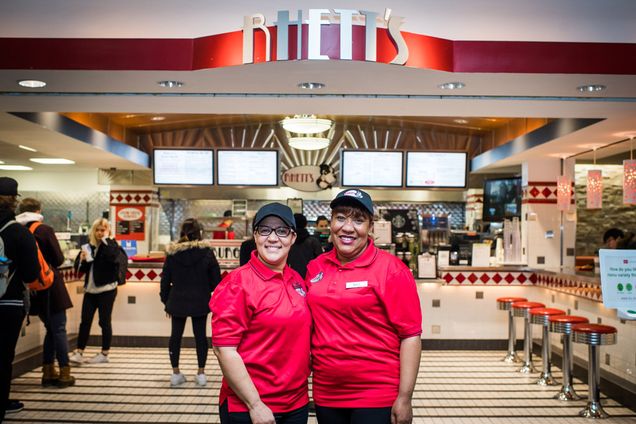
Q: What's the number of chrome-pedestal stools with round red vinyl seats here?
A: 5